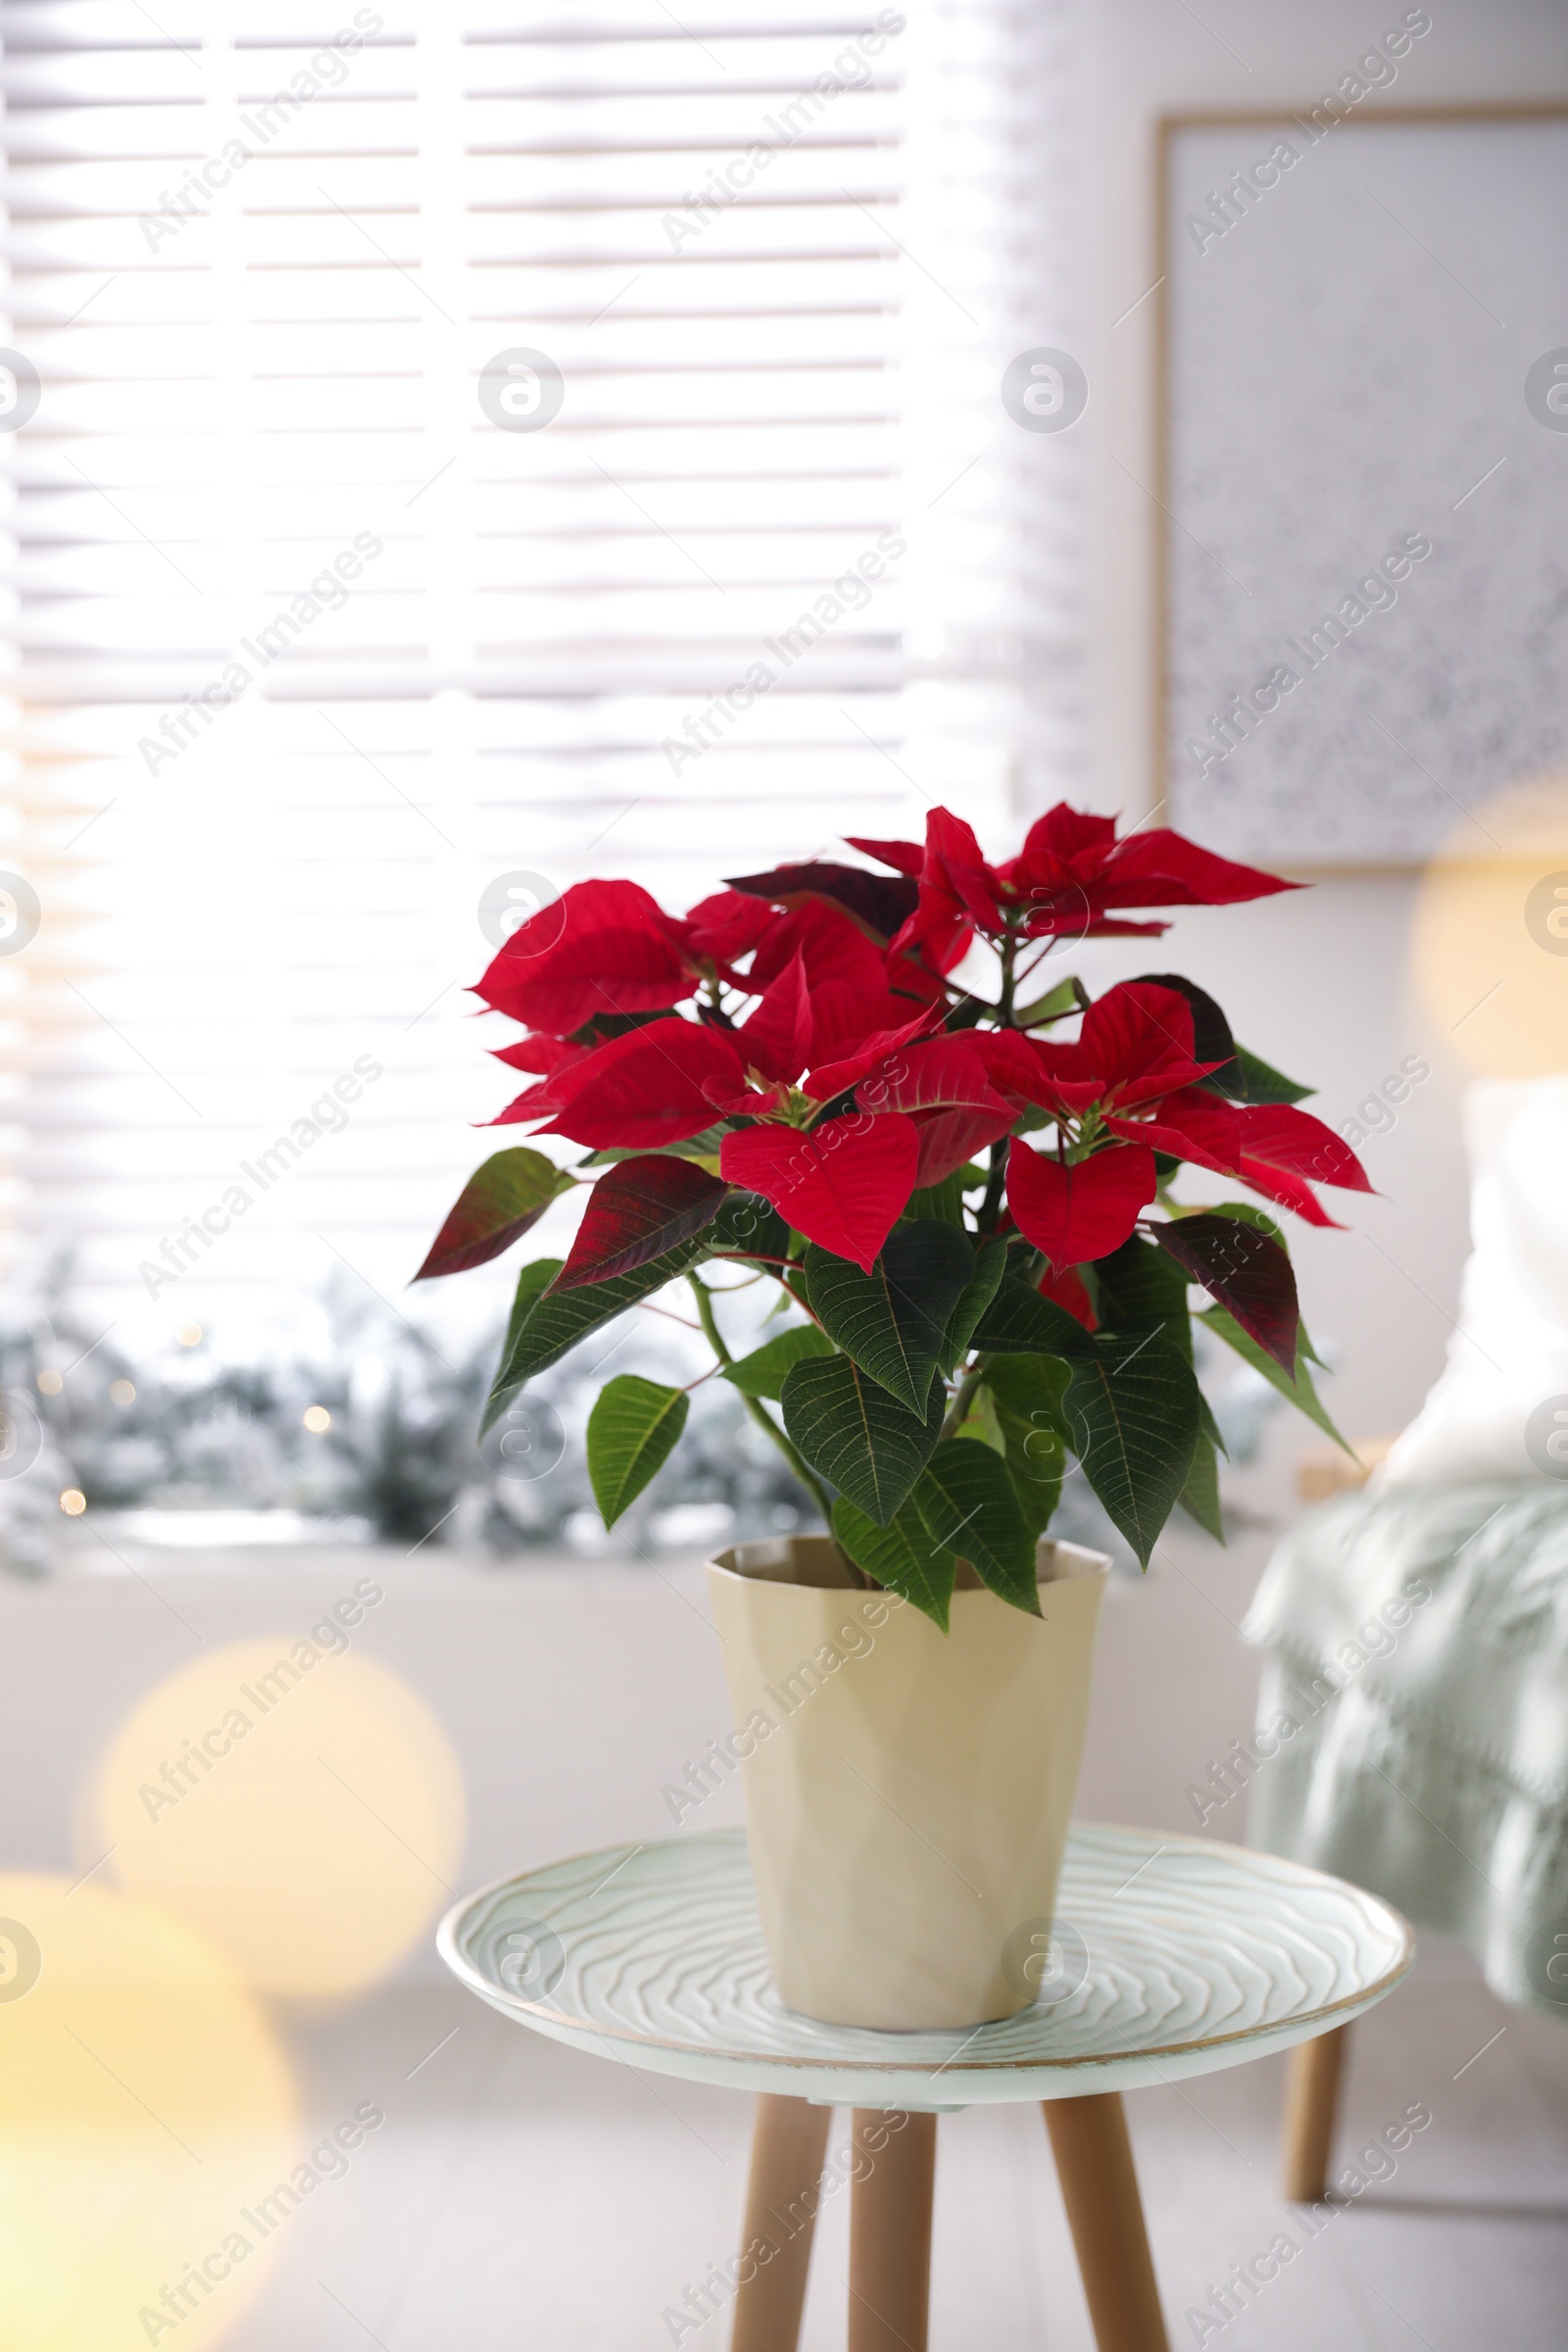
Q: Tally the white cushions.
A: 1